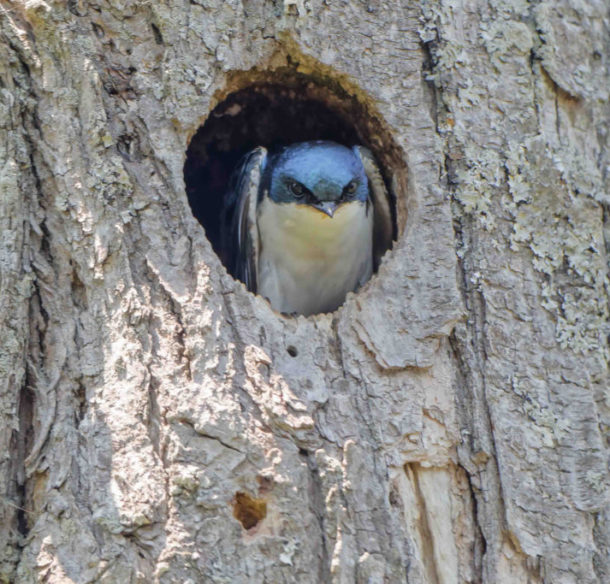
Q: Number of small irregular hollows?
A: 2